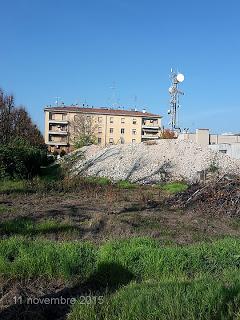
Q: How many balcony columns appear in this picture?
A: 2